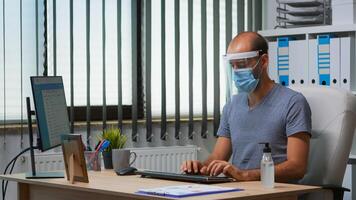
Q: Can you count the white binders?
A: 6